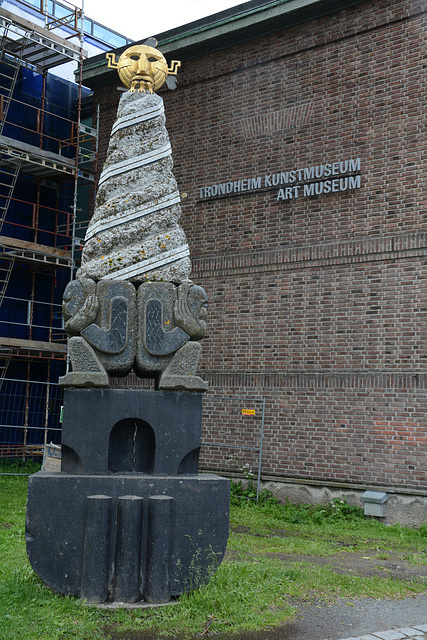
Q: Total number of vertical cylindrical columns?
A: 3